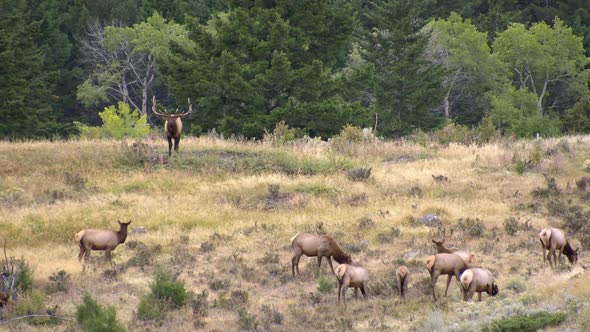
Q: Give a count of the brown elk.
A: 9